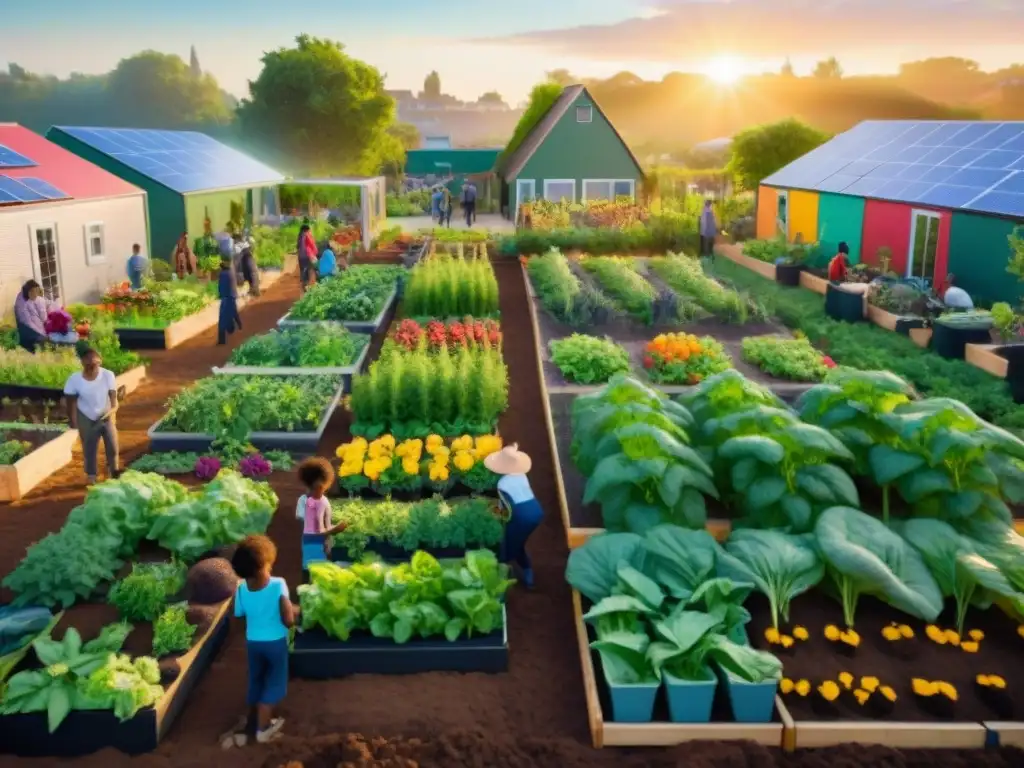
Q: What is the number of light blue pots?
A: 3